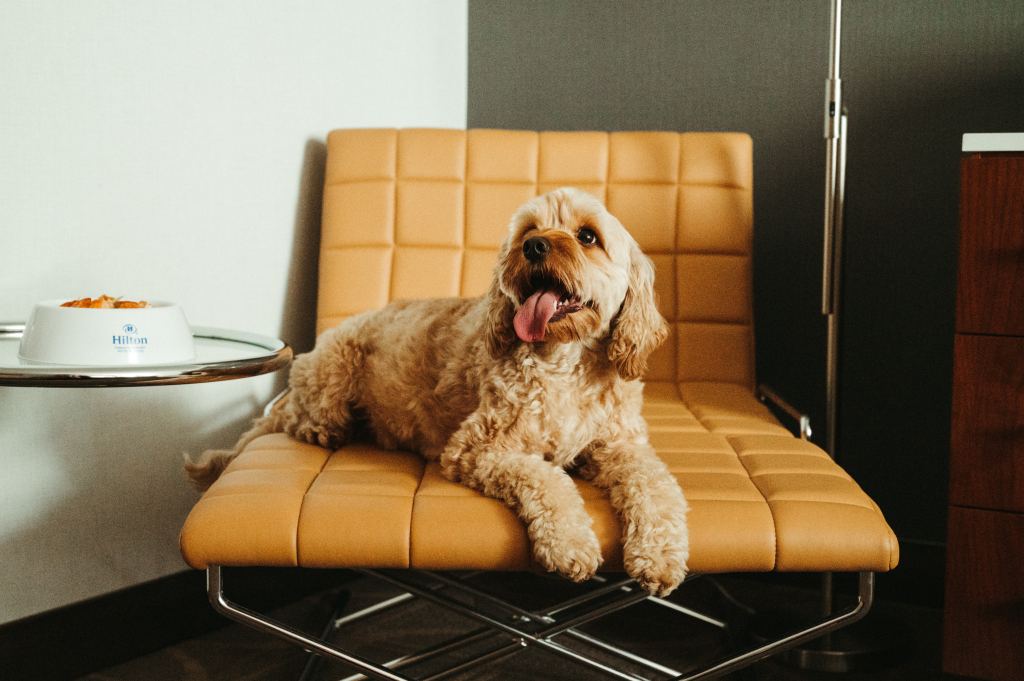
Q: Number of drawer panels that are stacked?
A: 3